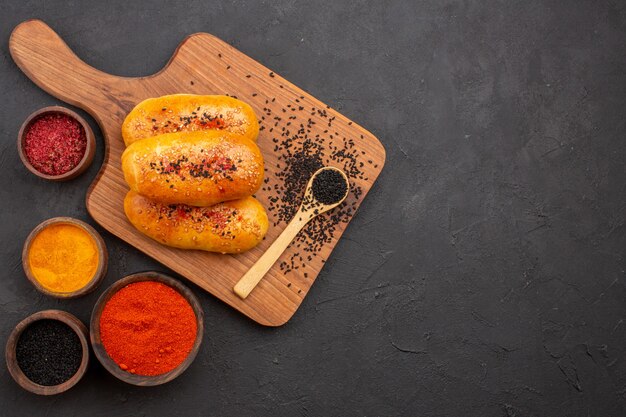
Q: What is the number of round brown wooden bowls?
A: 4